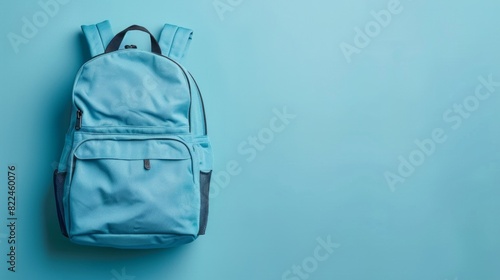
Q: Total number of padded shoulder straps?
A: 2